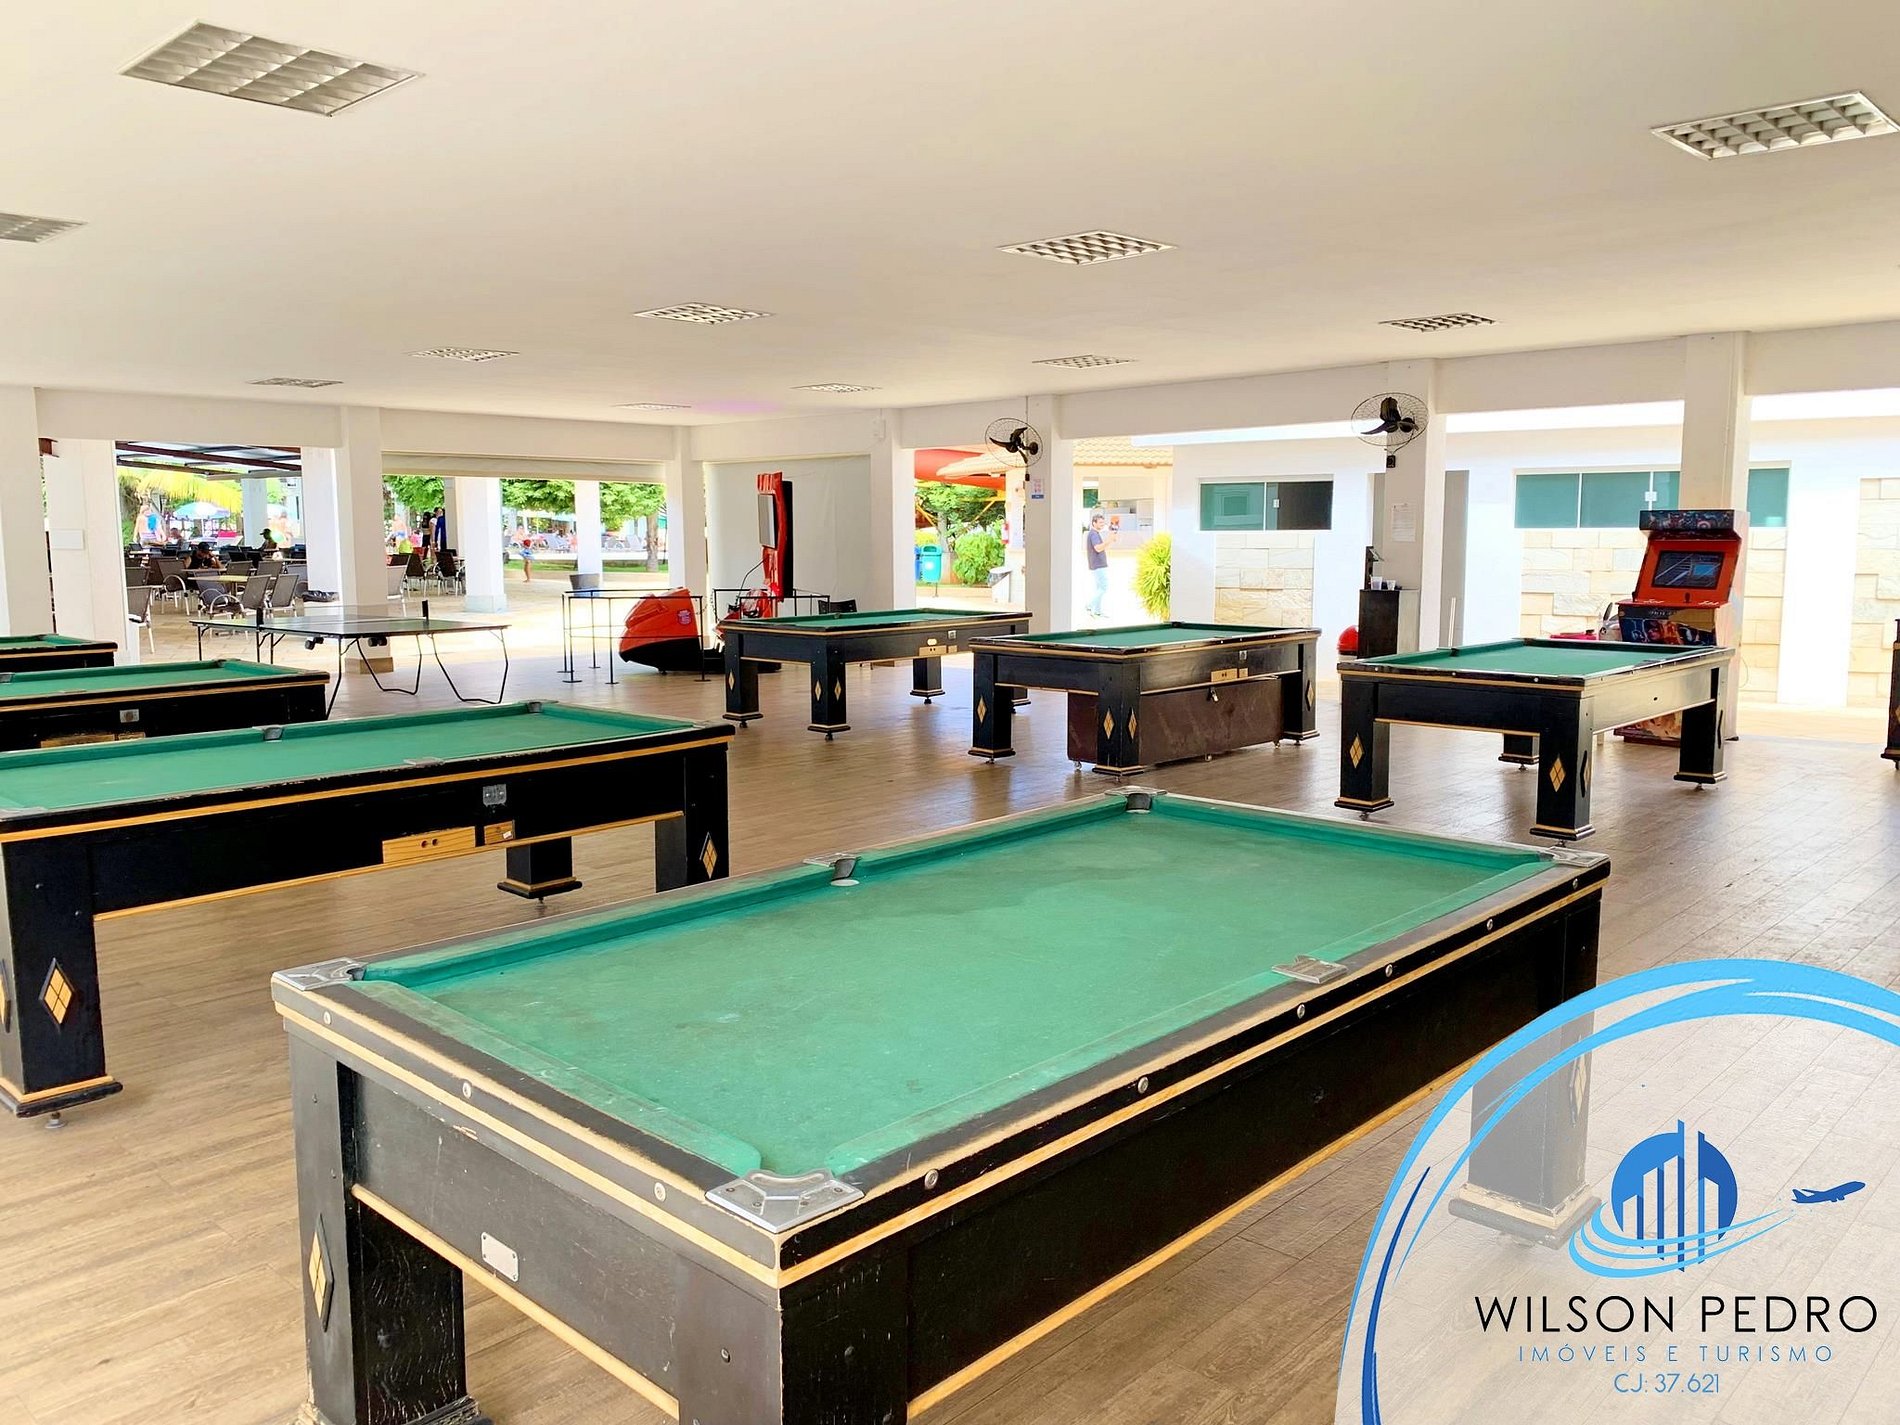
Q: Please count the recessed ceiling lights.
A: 11